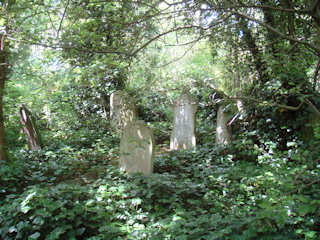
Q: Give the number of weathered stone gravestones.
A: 5